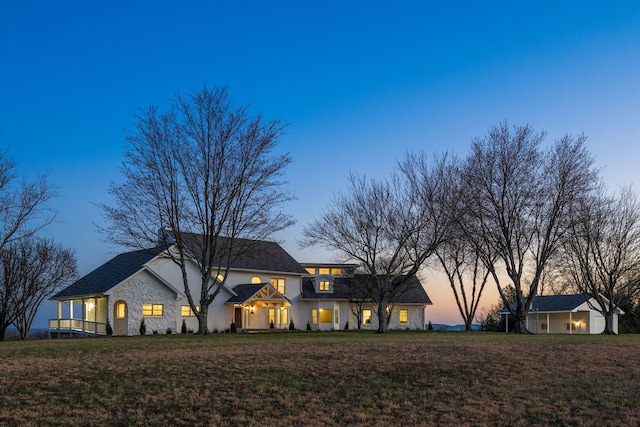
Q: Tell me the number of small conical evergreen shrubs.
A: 9